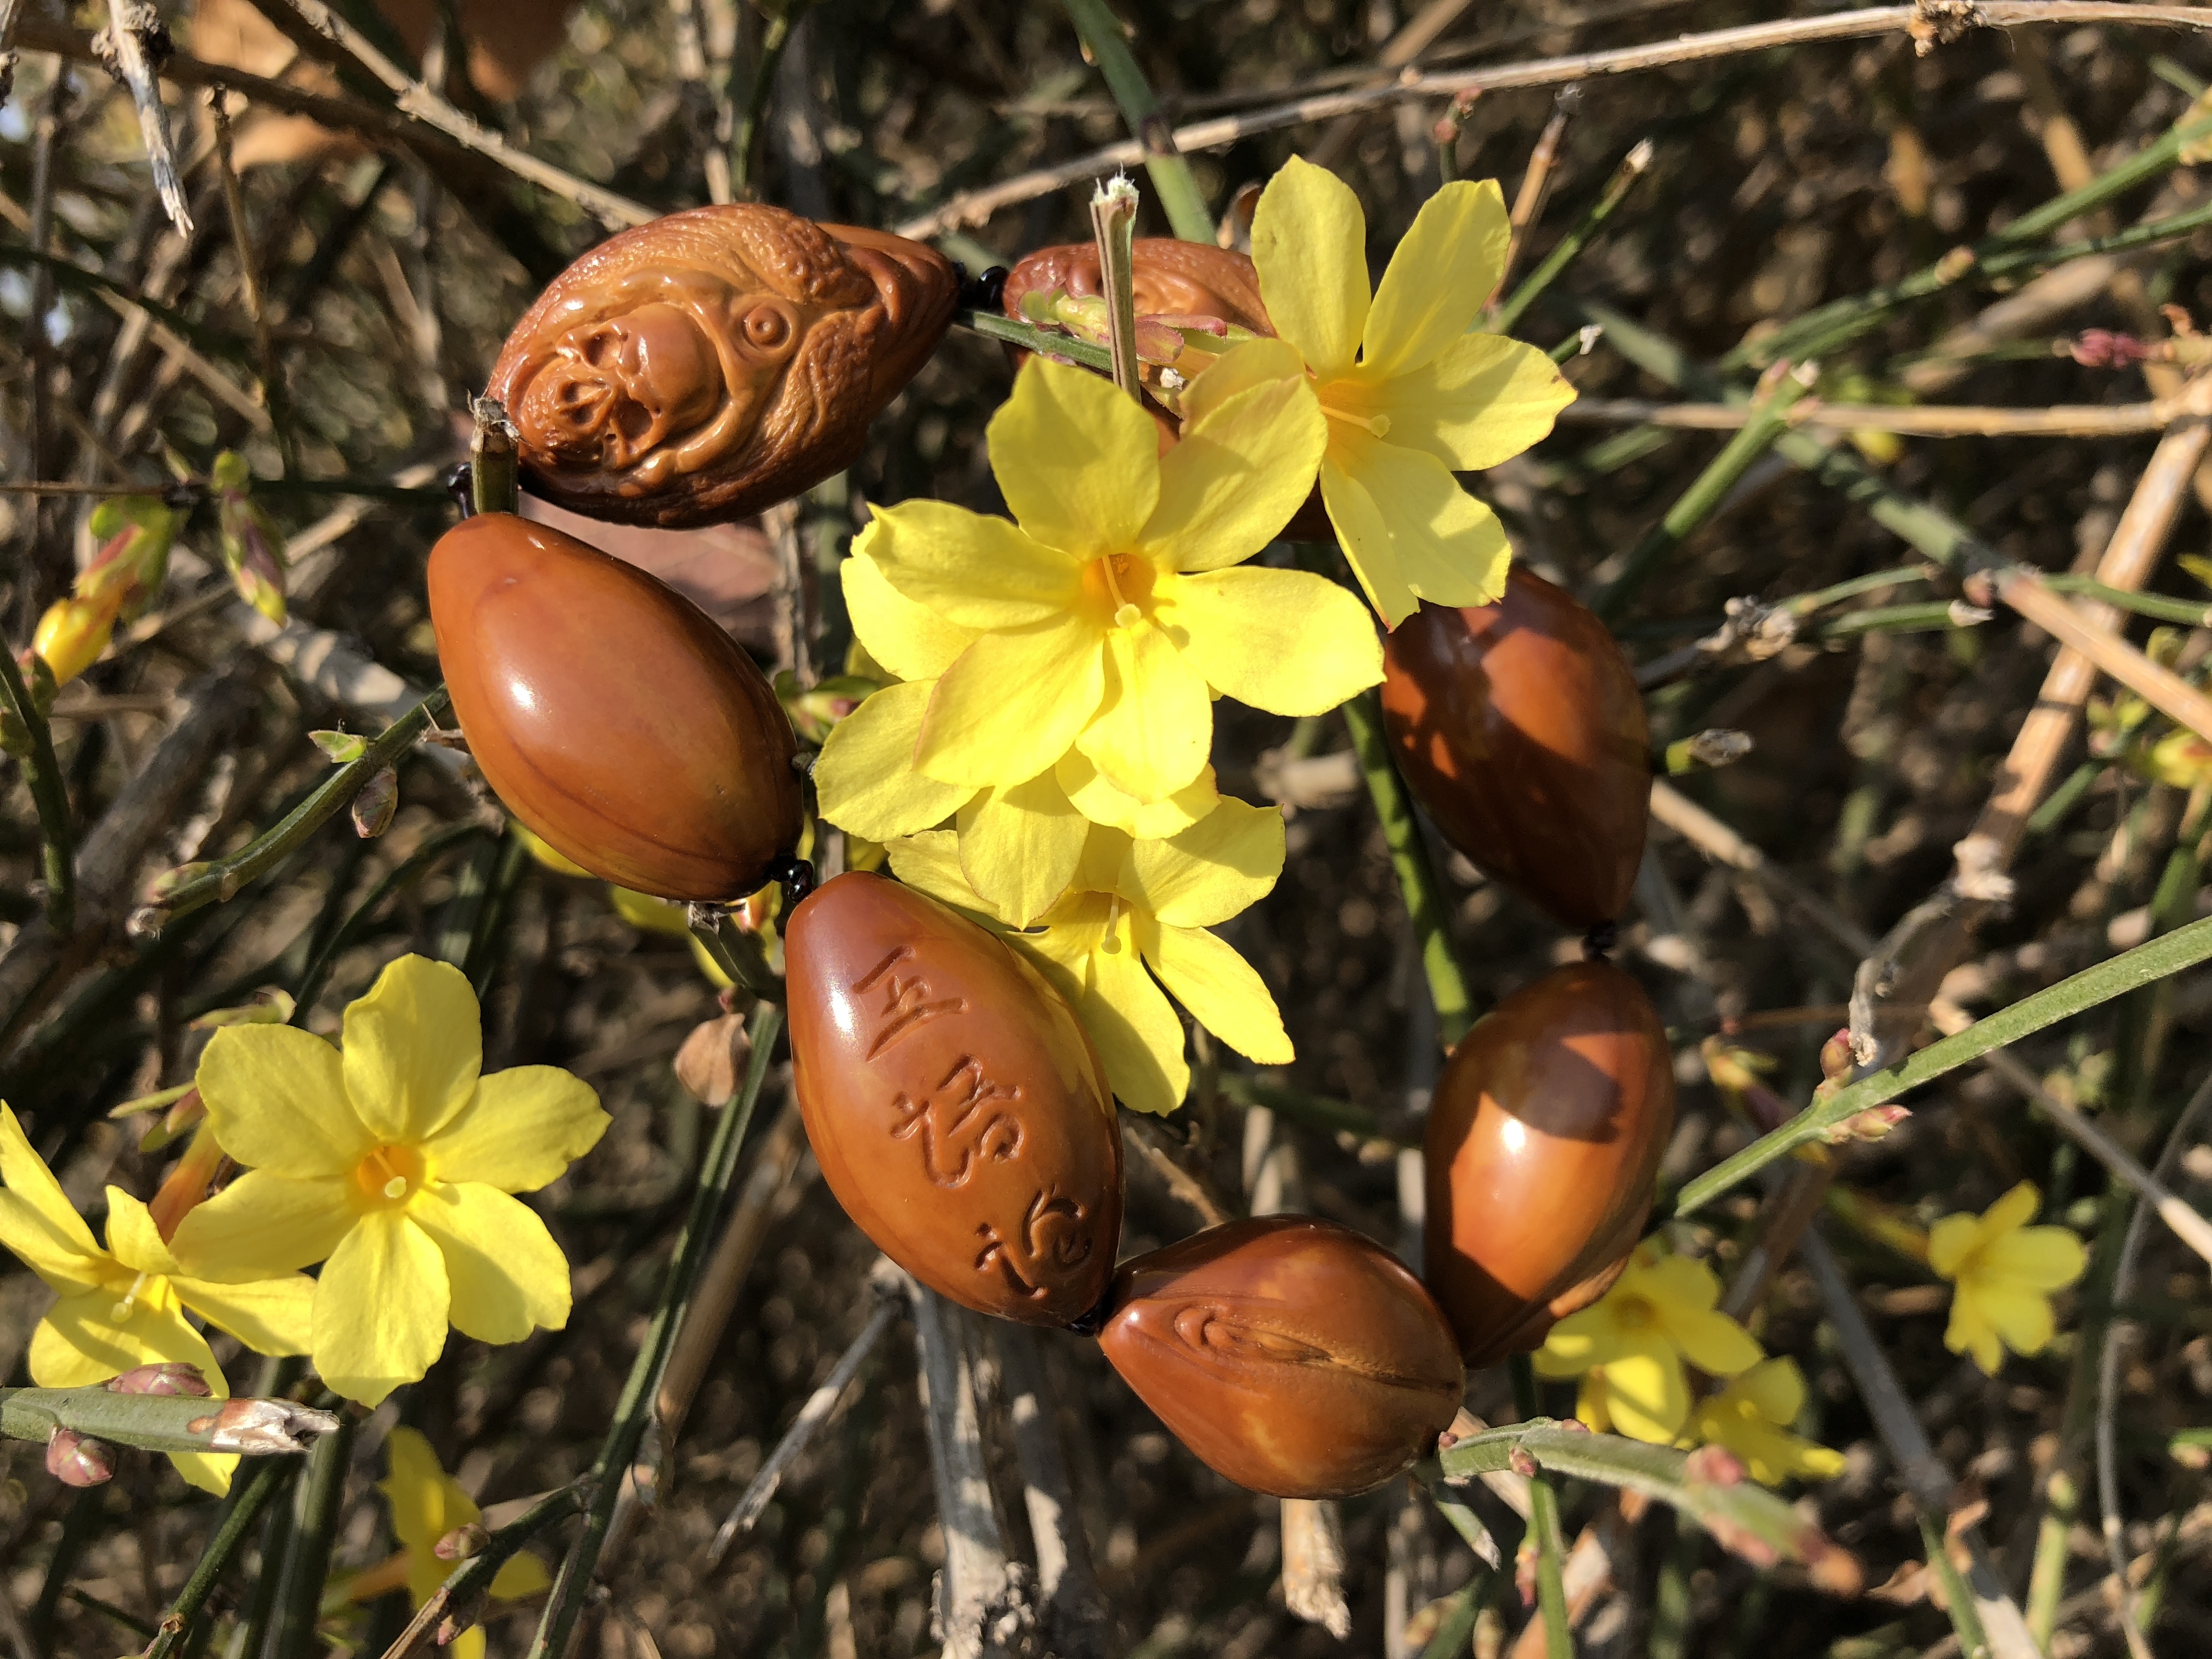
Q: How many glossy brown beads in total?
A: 7